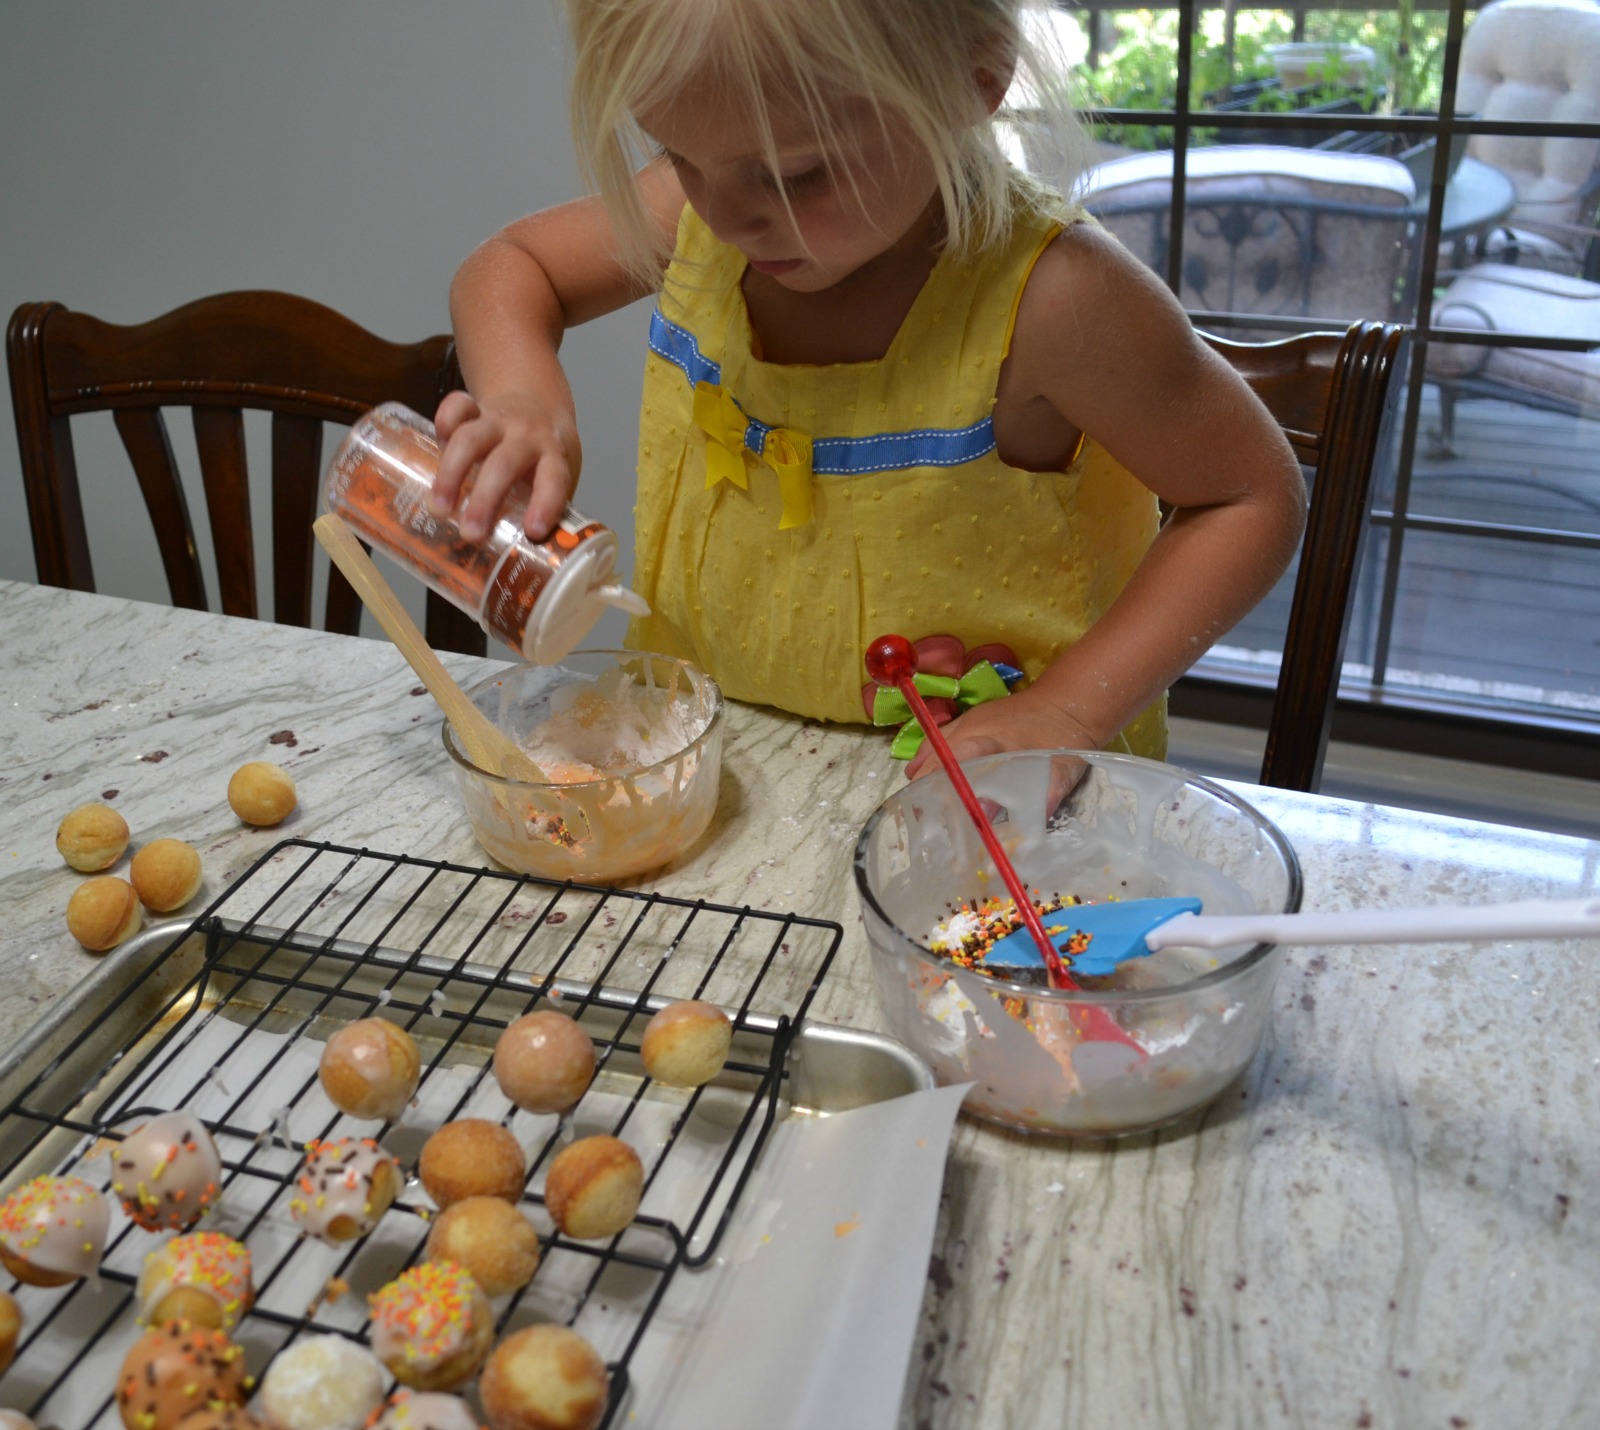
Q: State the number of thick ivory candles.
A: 0